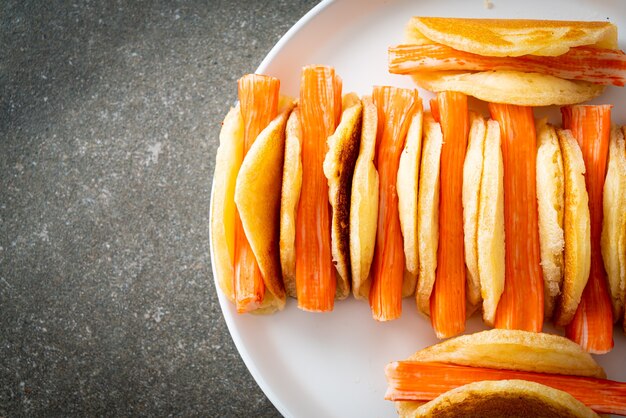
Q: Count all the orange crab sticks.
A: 8